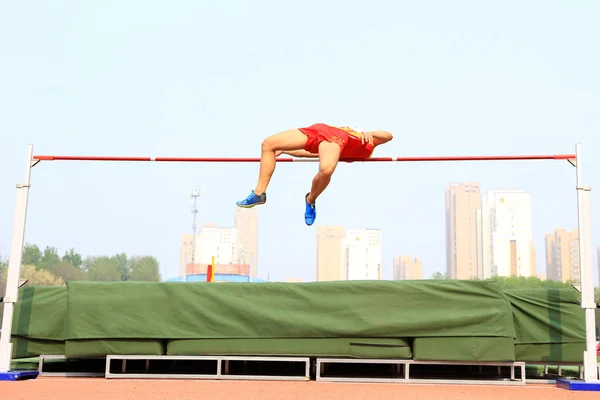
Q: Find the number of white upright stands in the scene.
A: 2